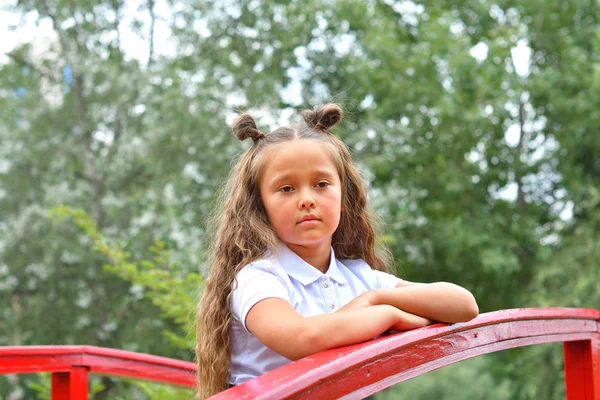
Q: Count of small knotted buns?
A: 2